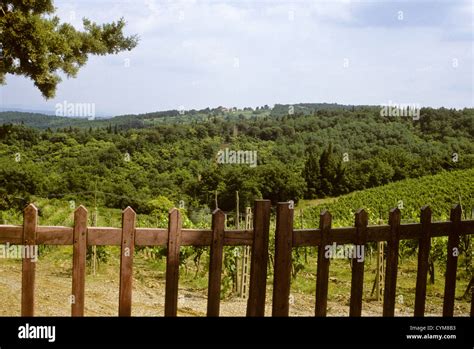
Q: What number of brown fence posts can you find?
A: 12